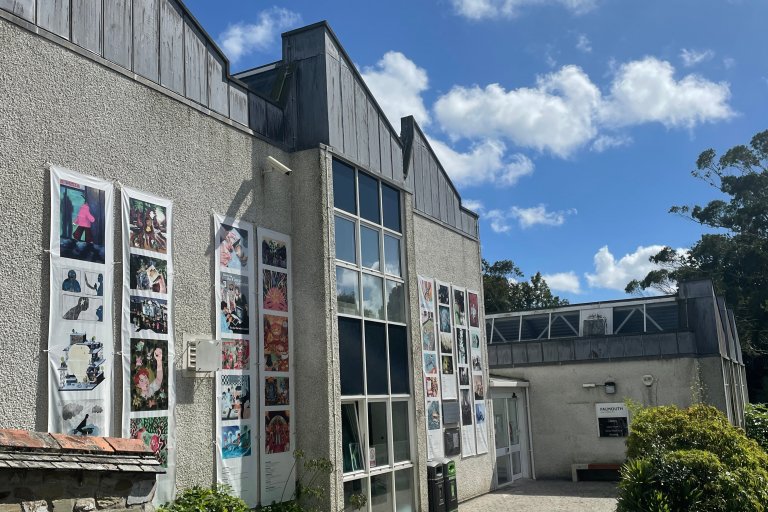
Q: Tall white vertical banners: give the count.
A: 8